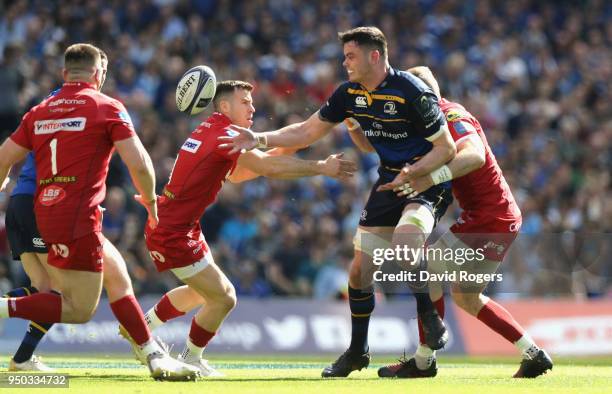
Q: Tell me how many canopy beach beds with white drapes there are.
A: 0